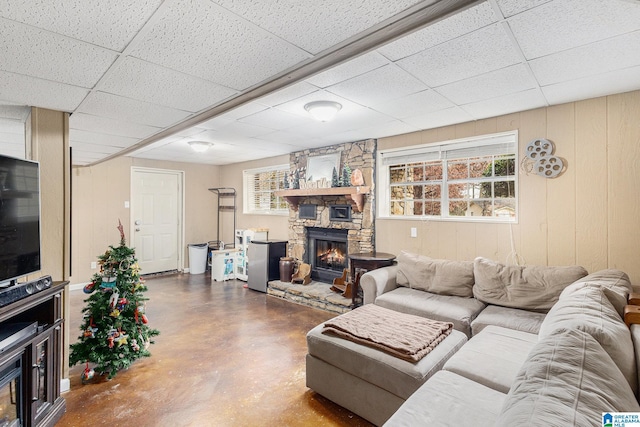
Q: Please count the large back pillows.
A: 5